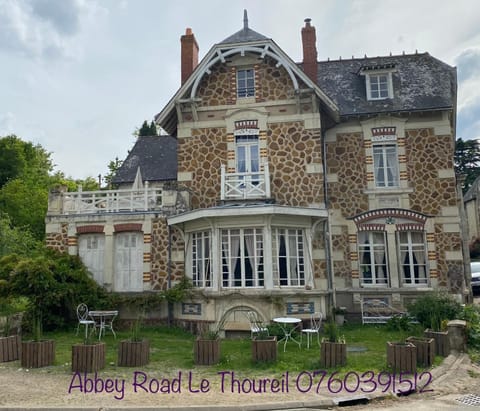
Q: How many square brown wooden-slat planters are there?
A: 10